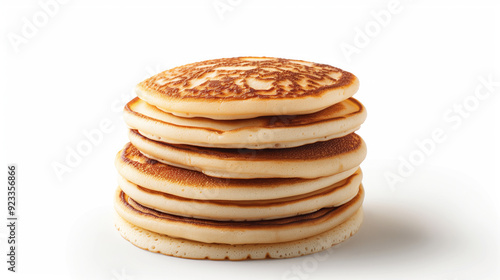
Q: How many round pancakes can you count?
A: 7